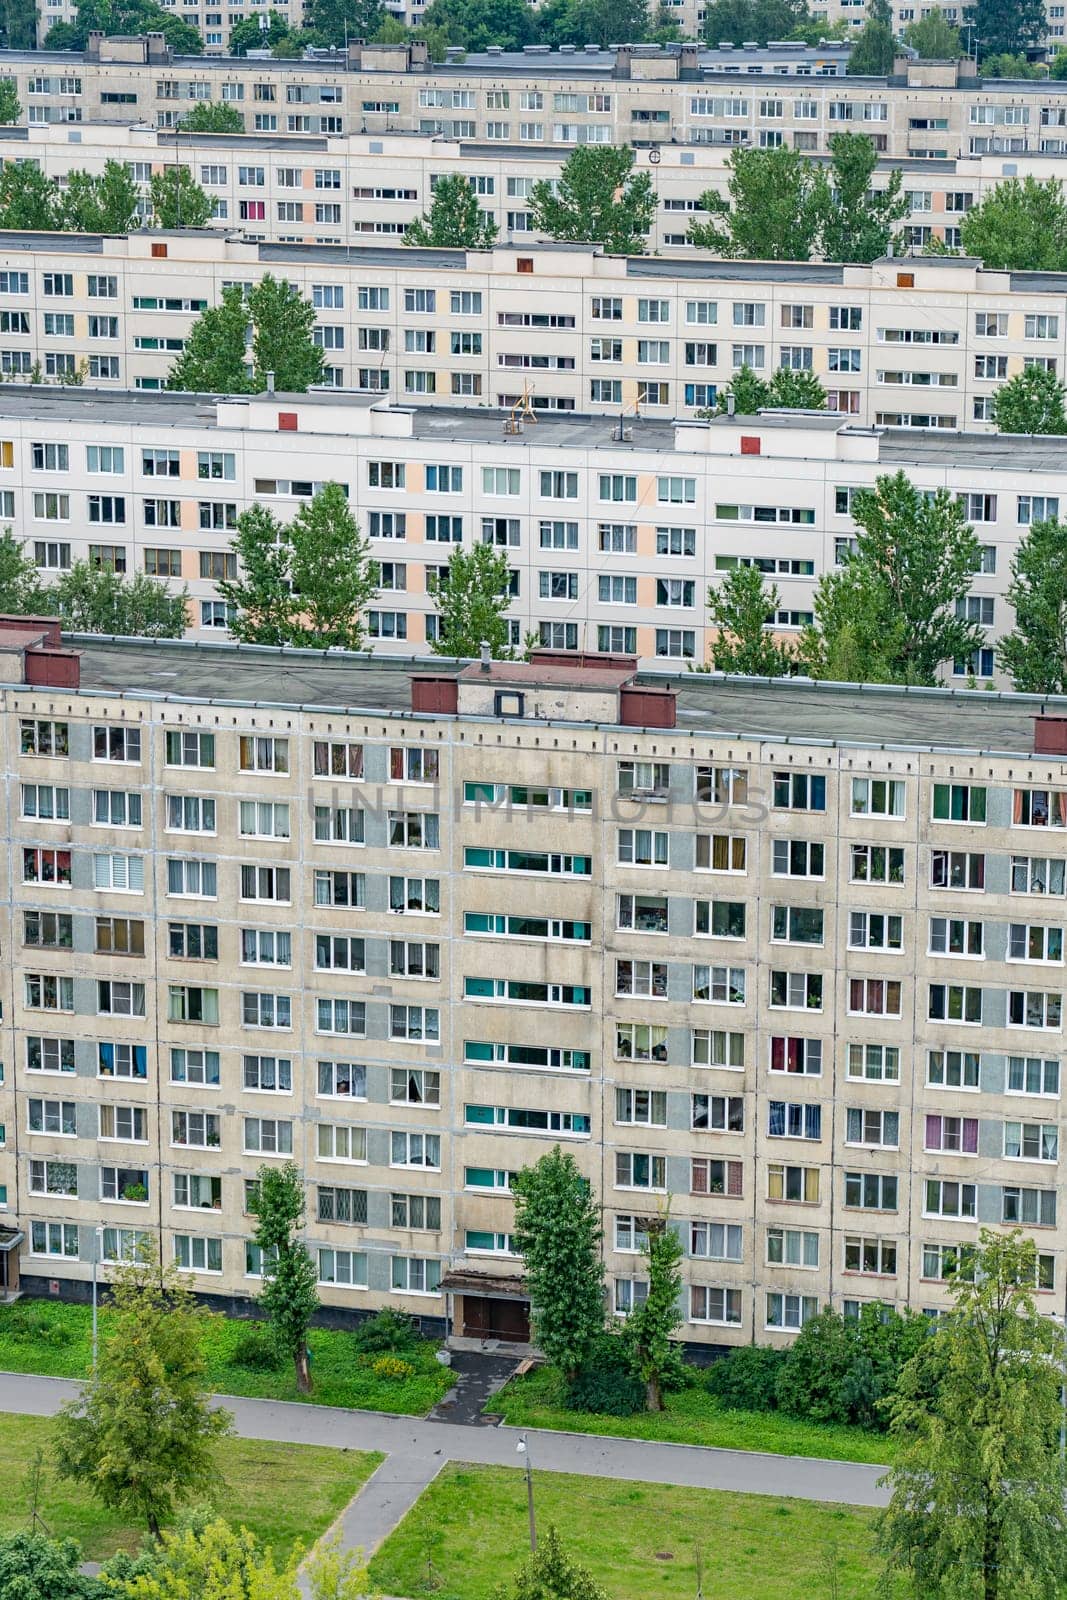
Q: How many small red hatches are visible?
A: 5